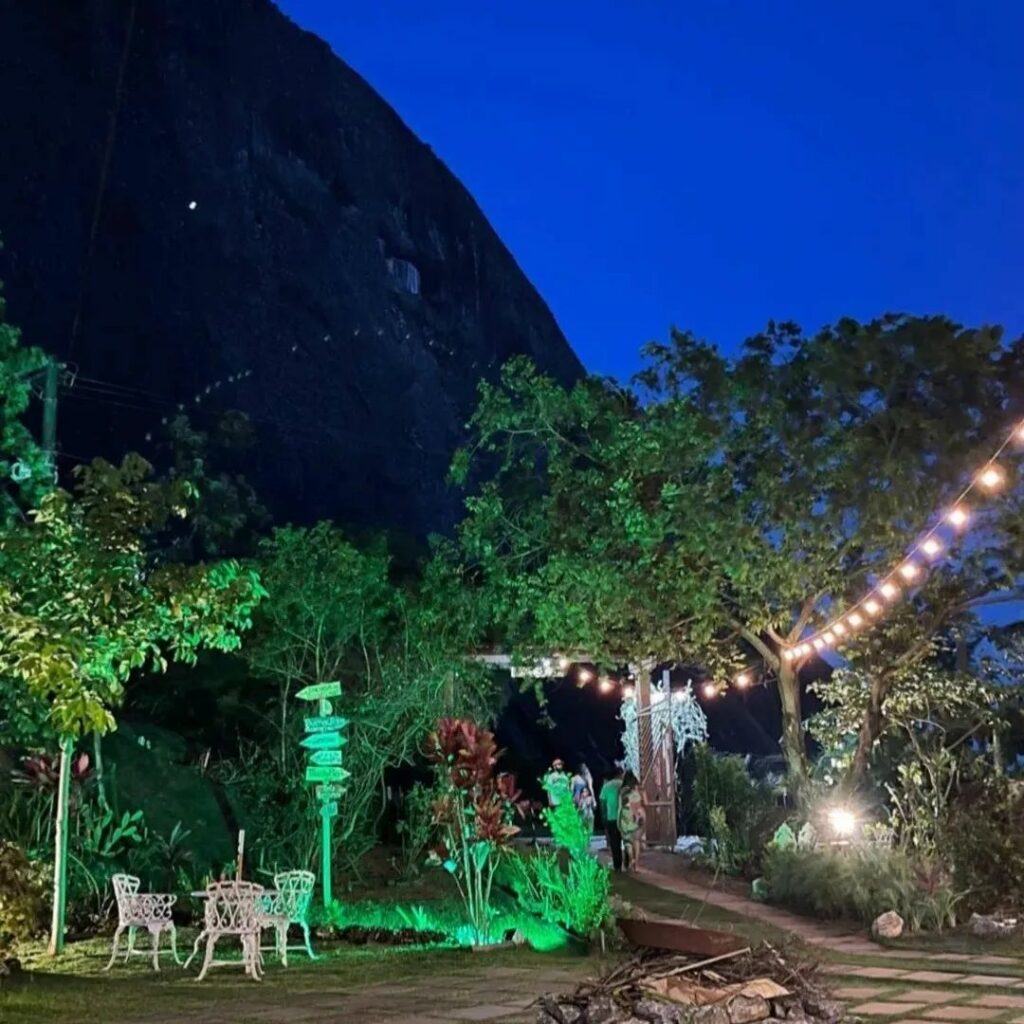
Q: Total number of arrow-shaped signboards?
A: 7